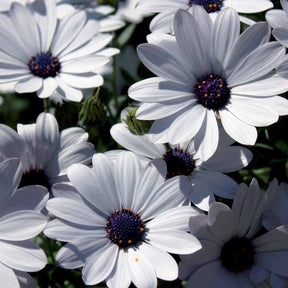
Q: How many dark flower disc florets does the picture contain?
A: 7